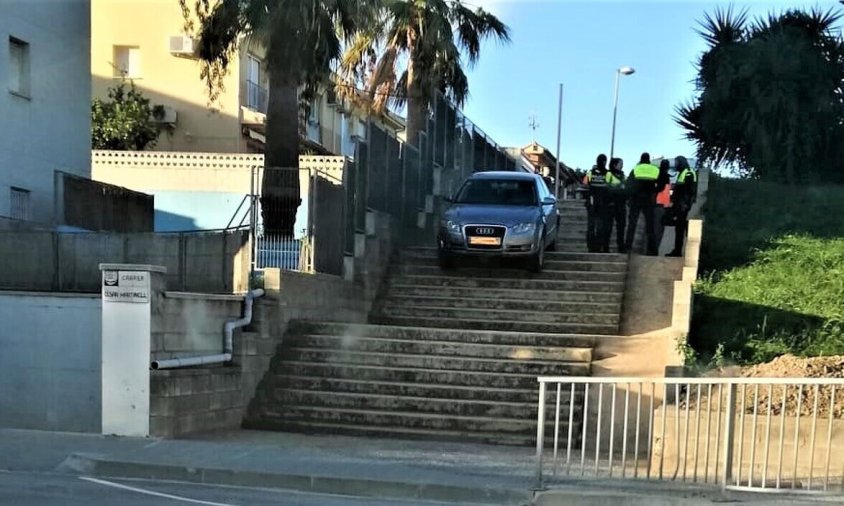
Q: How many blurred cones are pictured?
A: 0